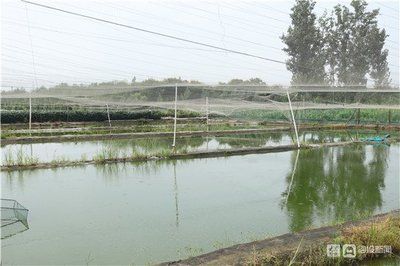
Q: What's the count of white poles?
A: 5